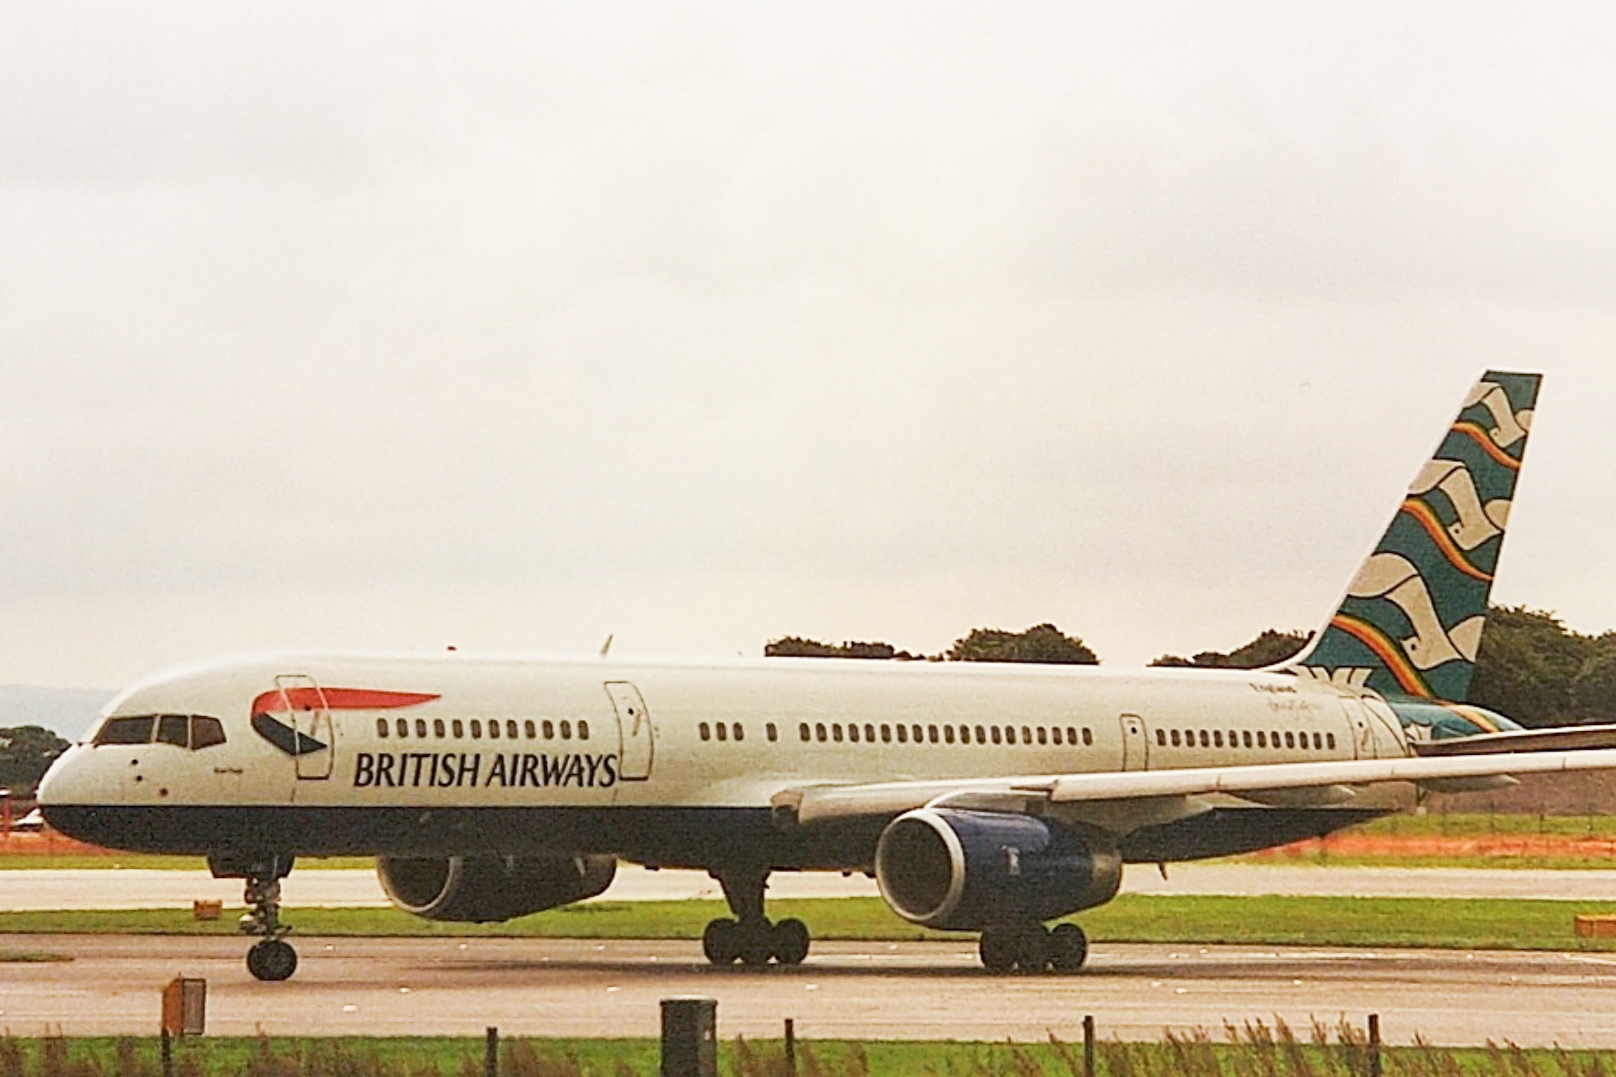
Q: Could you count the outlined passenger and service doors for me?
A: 4